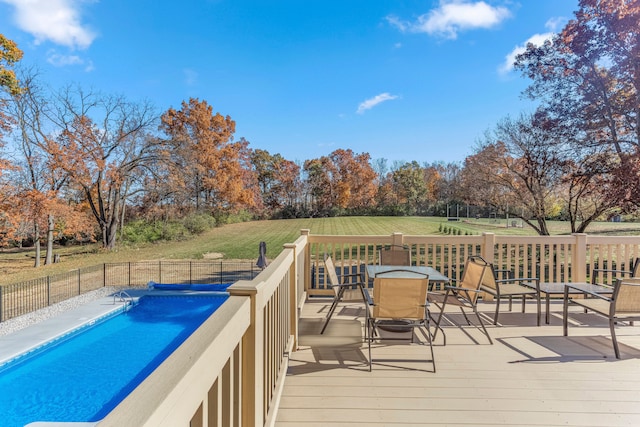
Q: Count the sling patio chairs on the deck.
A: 7